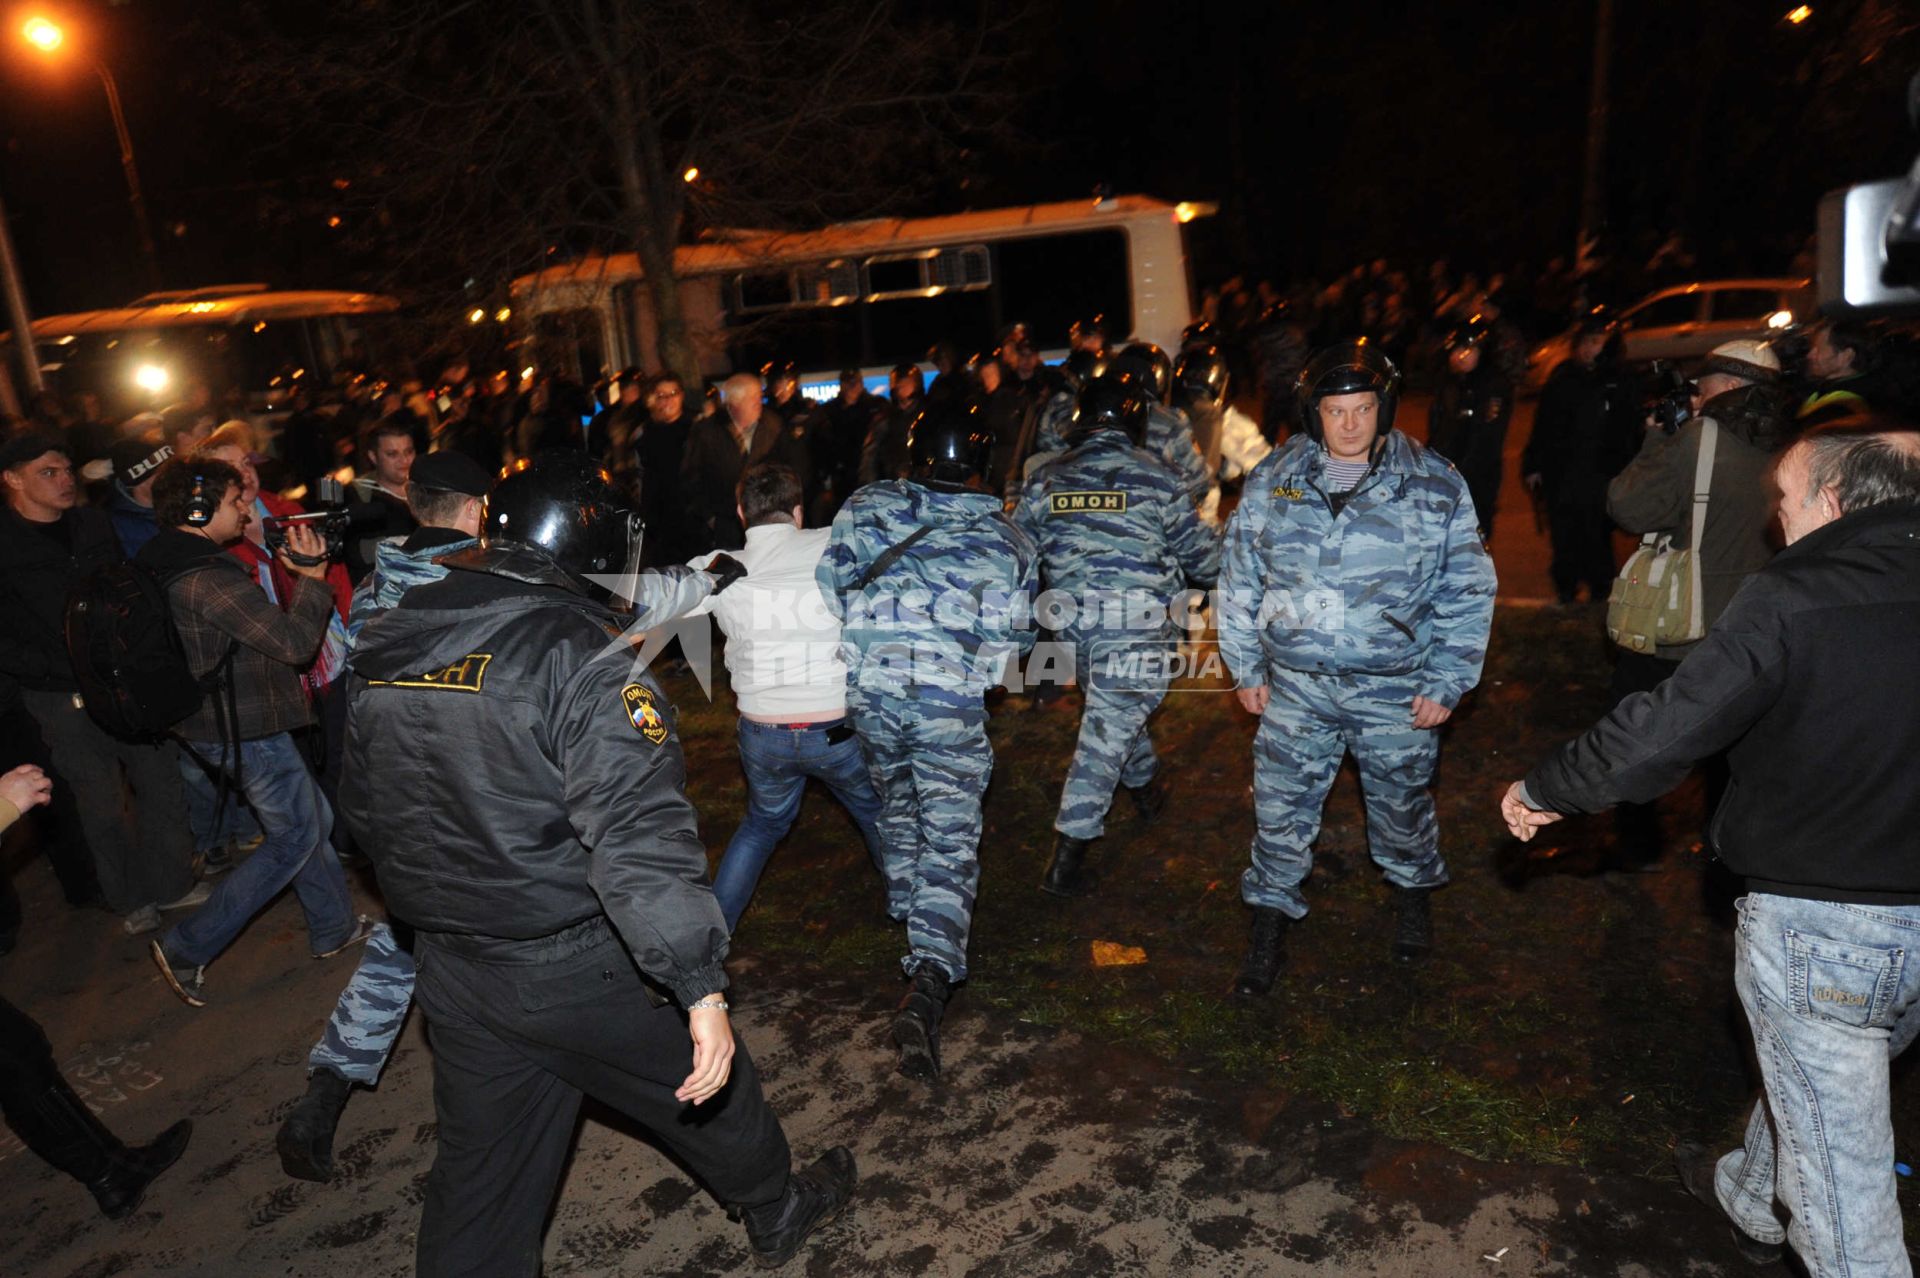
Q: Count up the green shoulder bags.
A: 1